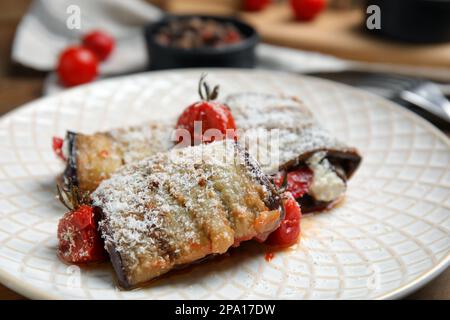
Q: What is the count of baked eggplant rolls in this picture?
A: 3